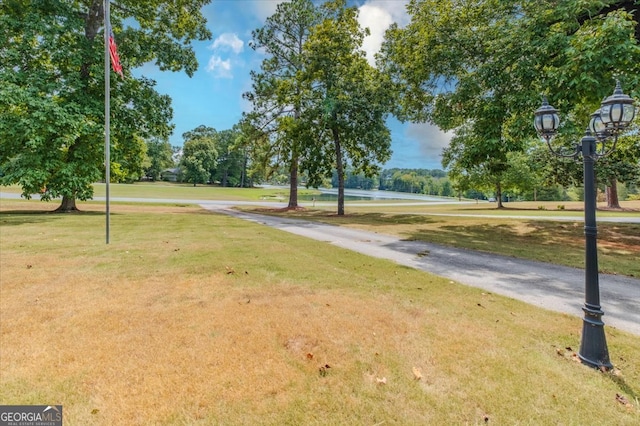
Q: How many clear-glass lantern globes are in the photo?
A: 3